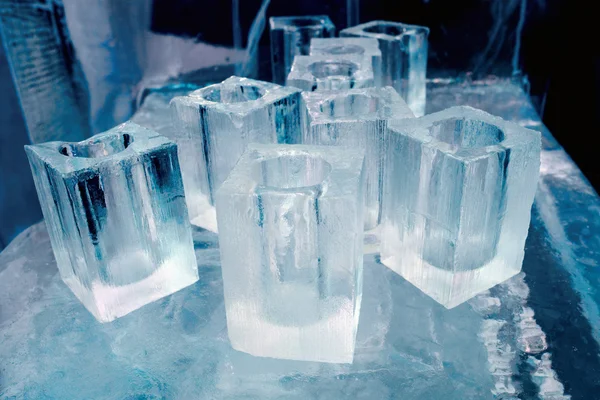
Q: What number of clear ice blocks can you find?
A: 9